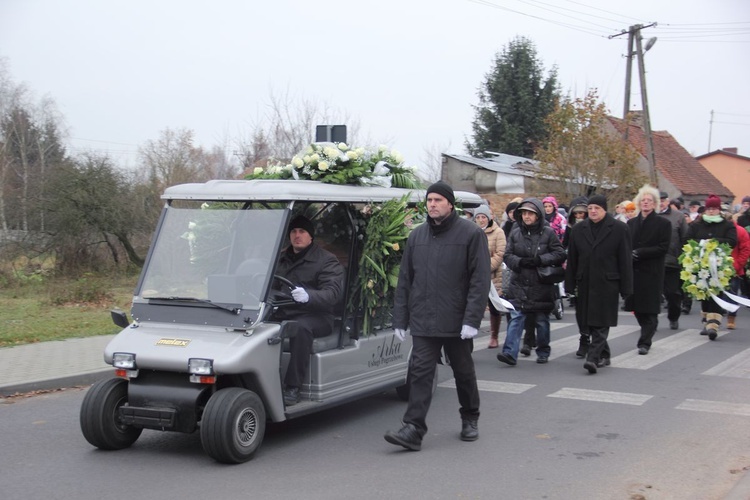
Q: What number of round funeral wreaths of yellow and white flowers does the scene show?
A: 1